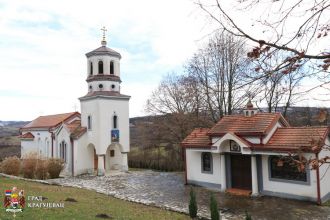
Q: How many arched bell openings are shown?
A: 3